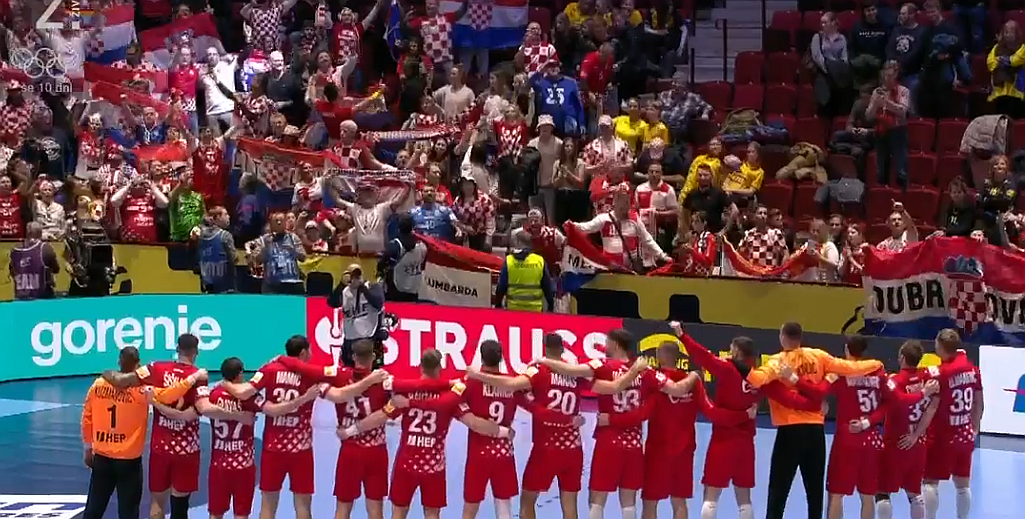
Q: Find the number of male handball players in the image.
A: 15